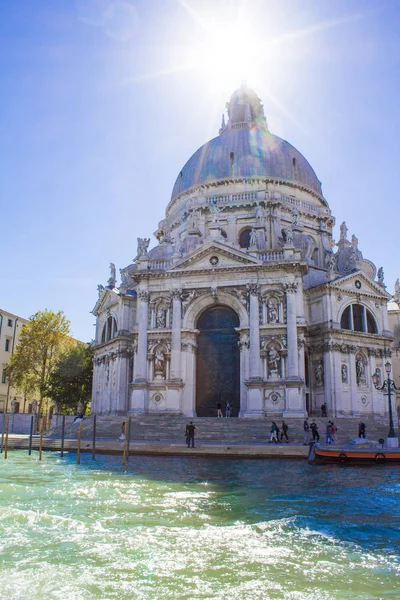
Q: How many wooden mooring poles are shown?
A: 9